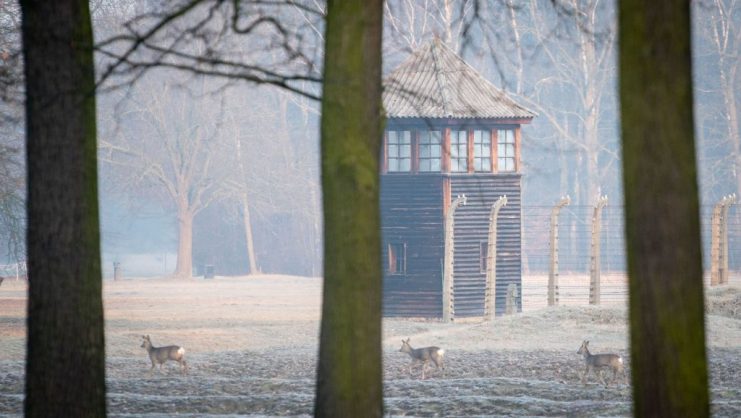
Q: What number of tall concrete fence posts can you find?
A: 6